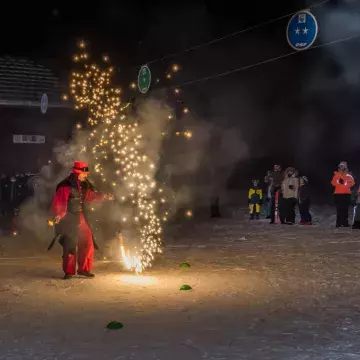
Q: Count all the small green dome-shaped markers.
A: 3